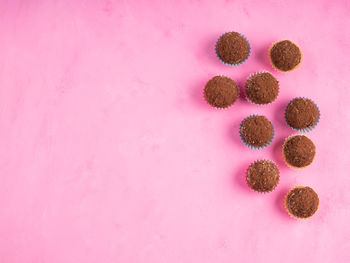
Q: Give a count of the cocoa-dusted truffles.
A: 9